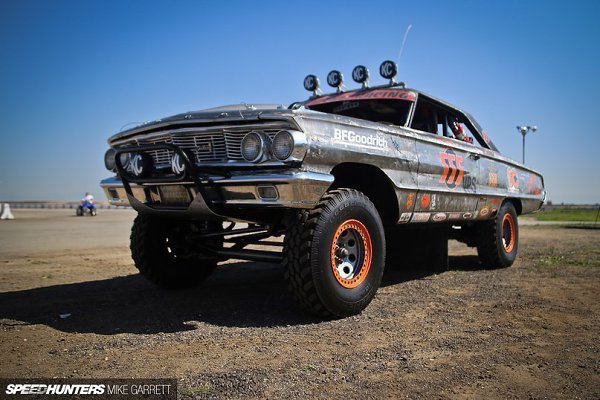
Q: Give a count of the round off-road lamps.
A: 6